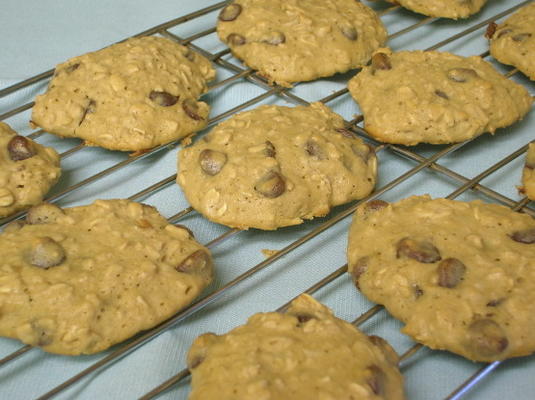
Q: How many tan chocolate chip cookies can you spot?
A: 11